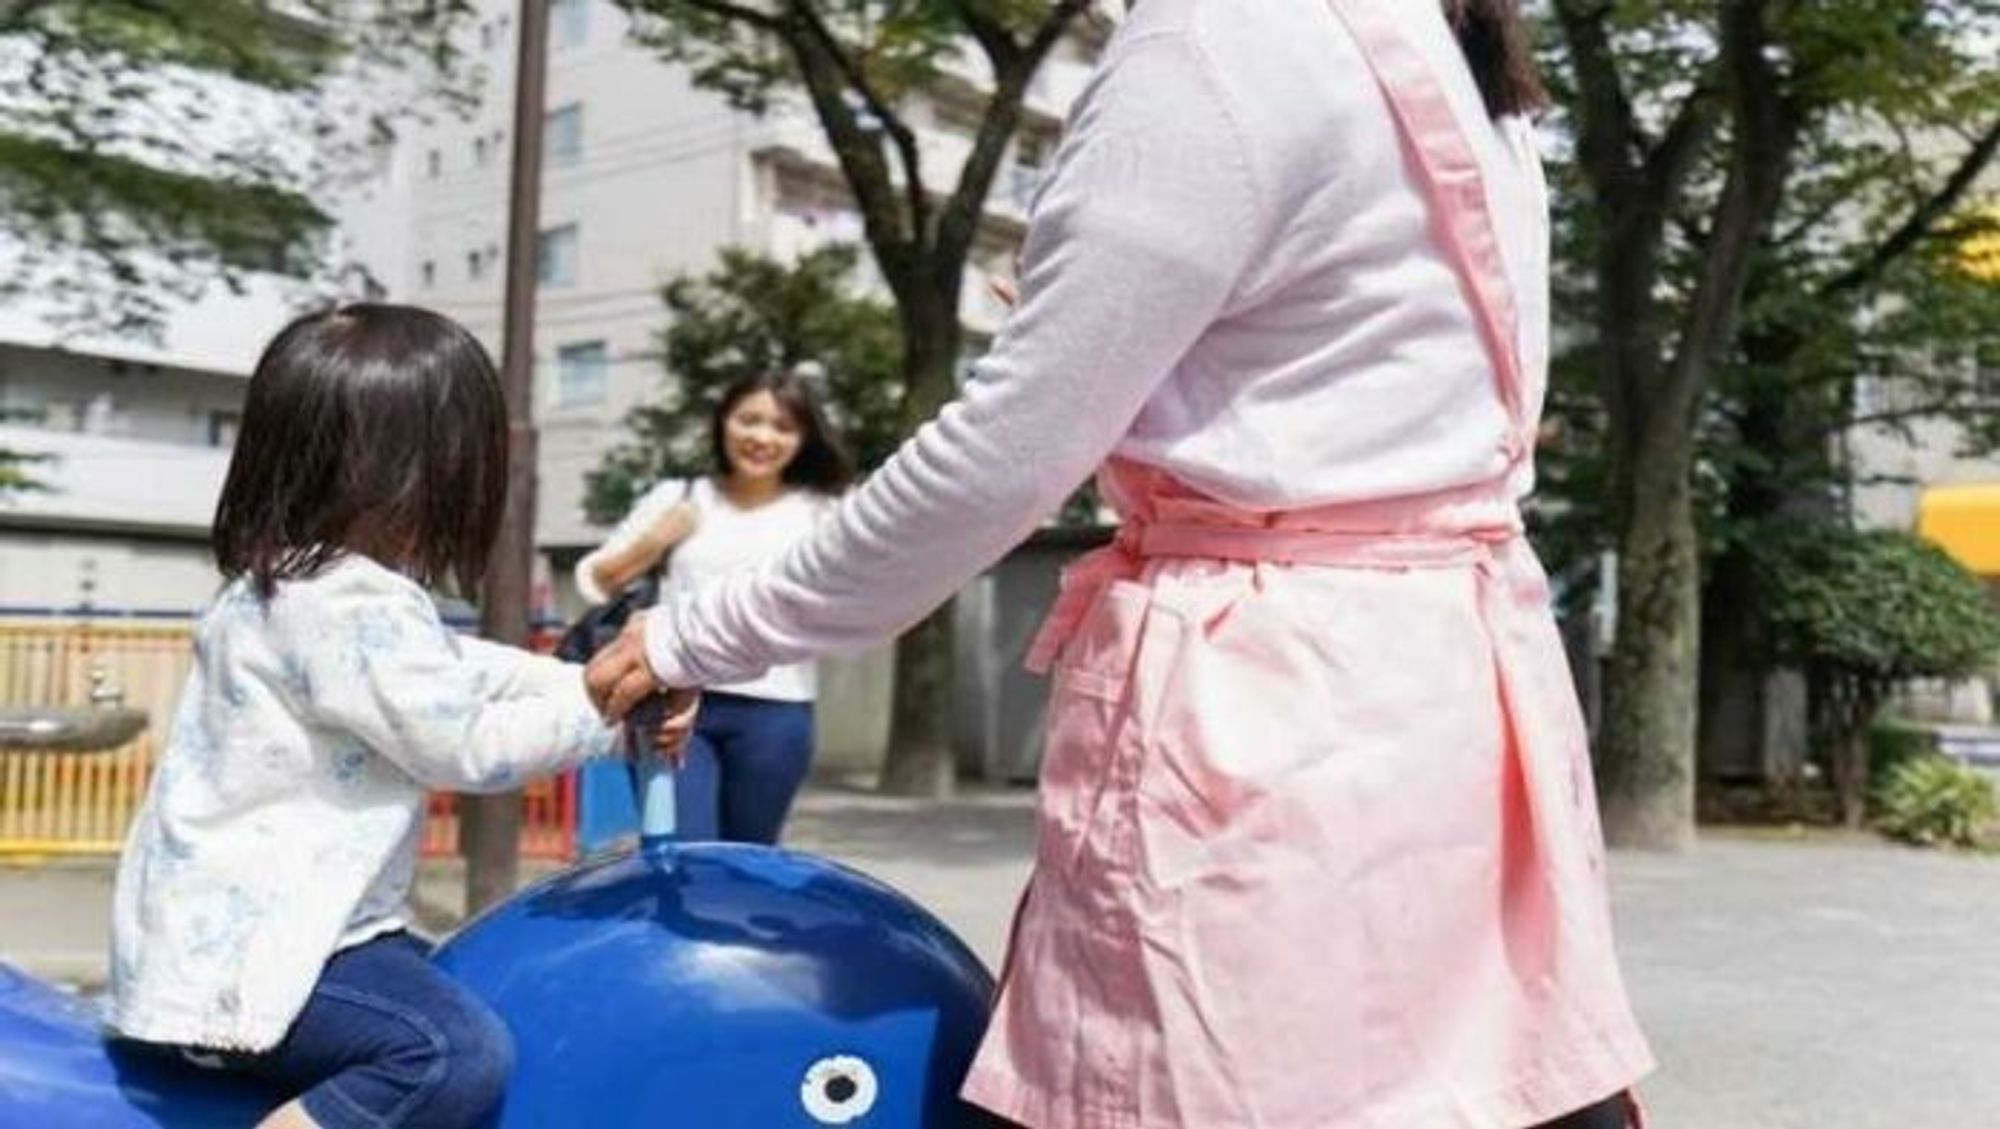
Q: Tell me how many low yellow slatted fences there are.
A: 1